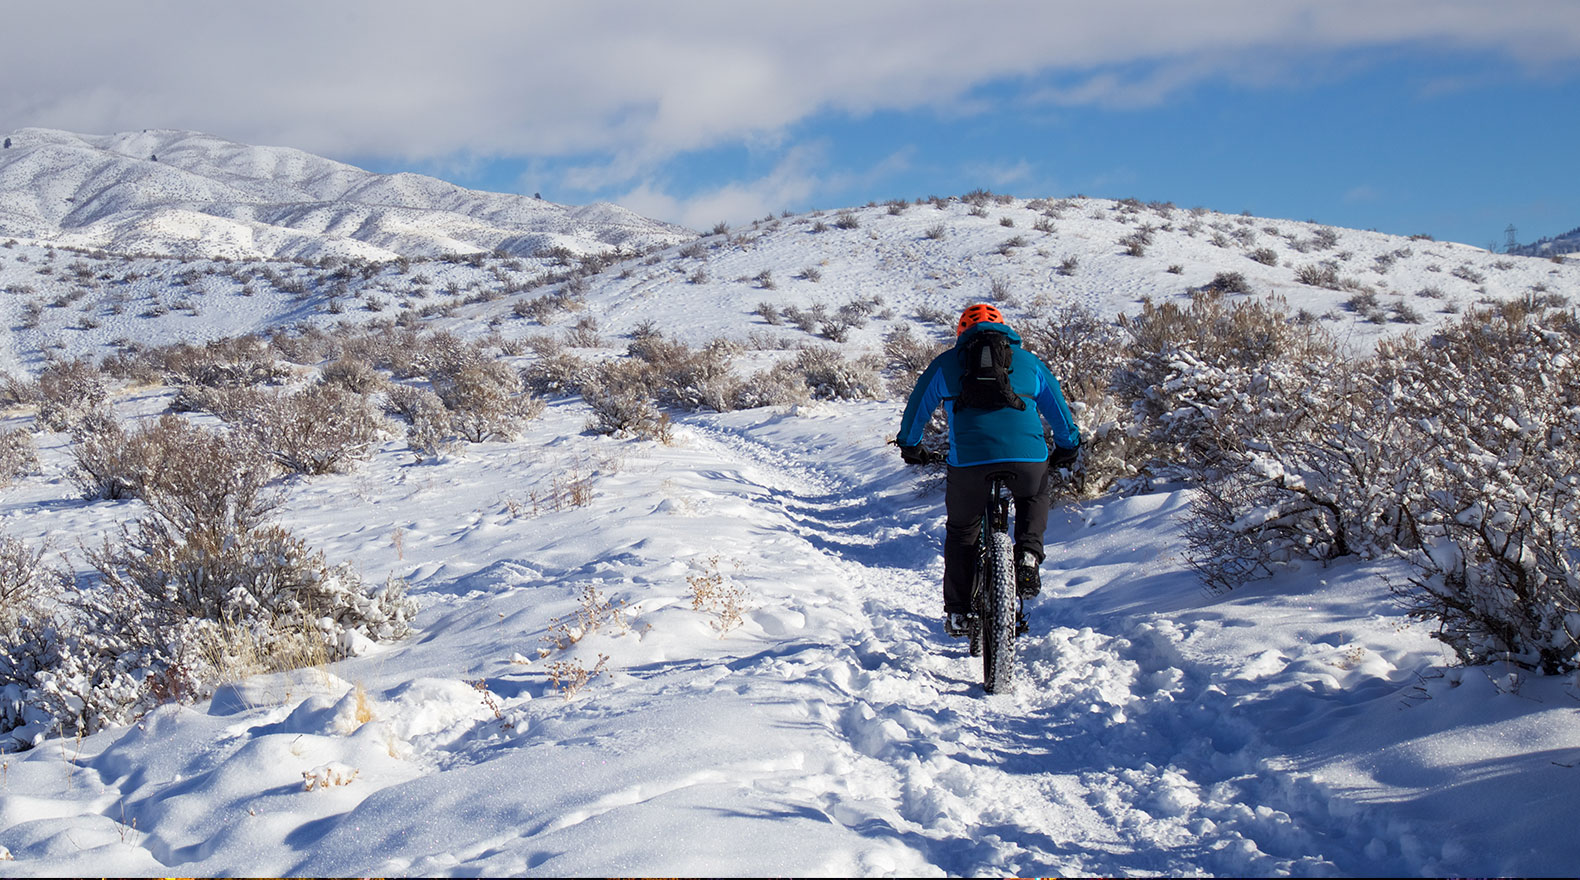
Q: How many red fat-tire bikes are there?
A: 0